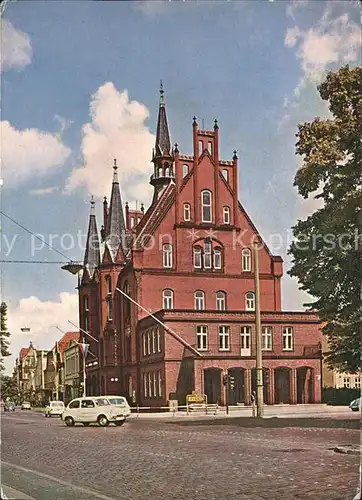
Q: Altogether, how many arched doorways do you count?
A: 5